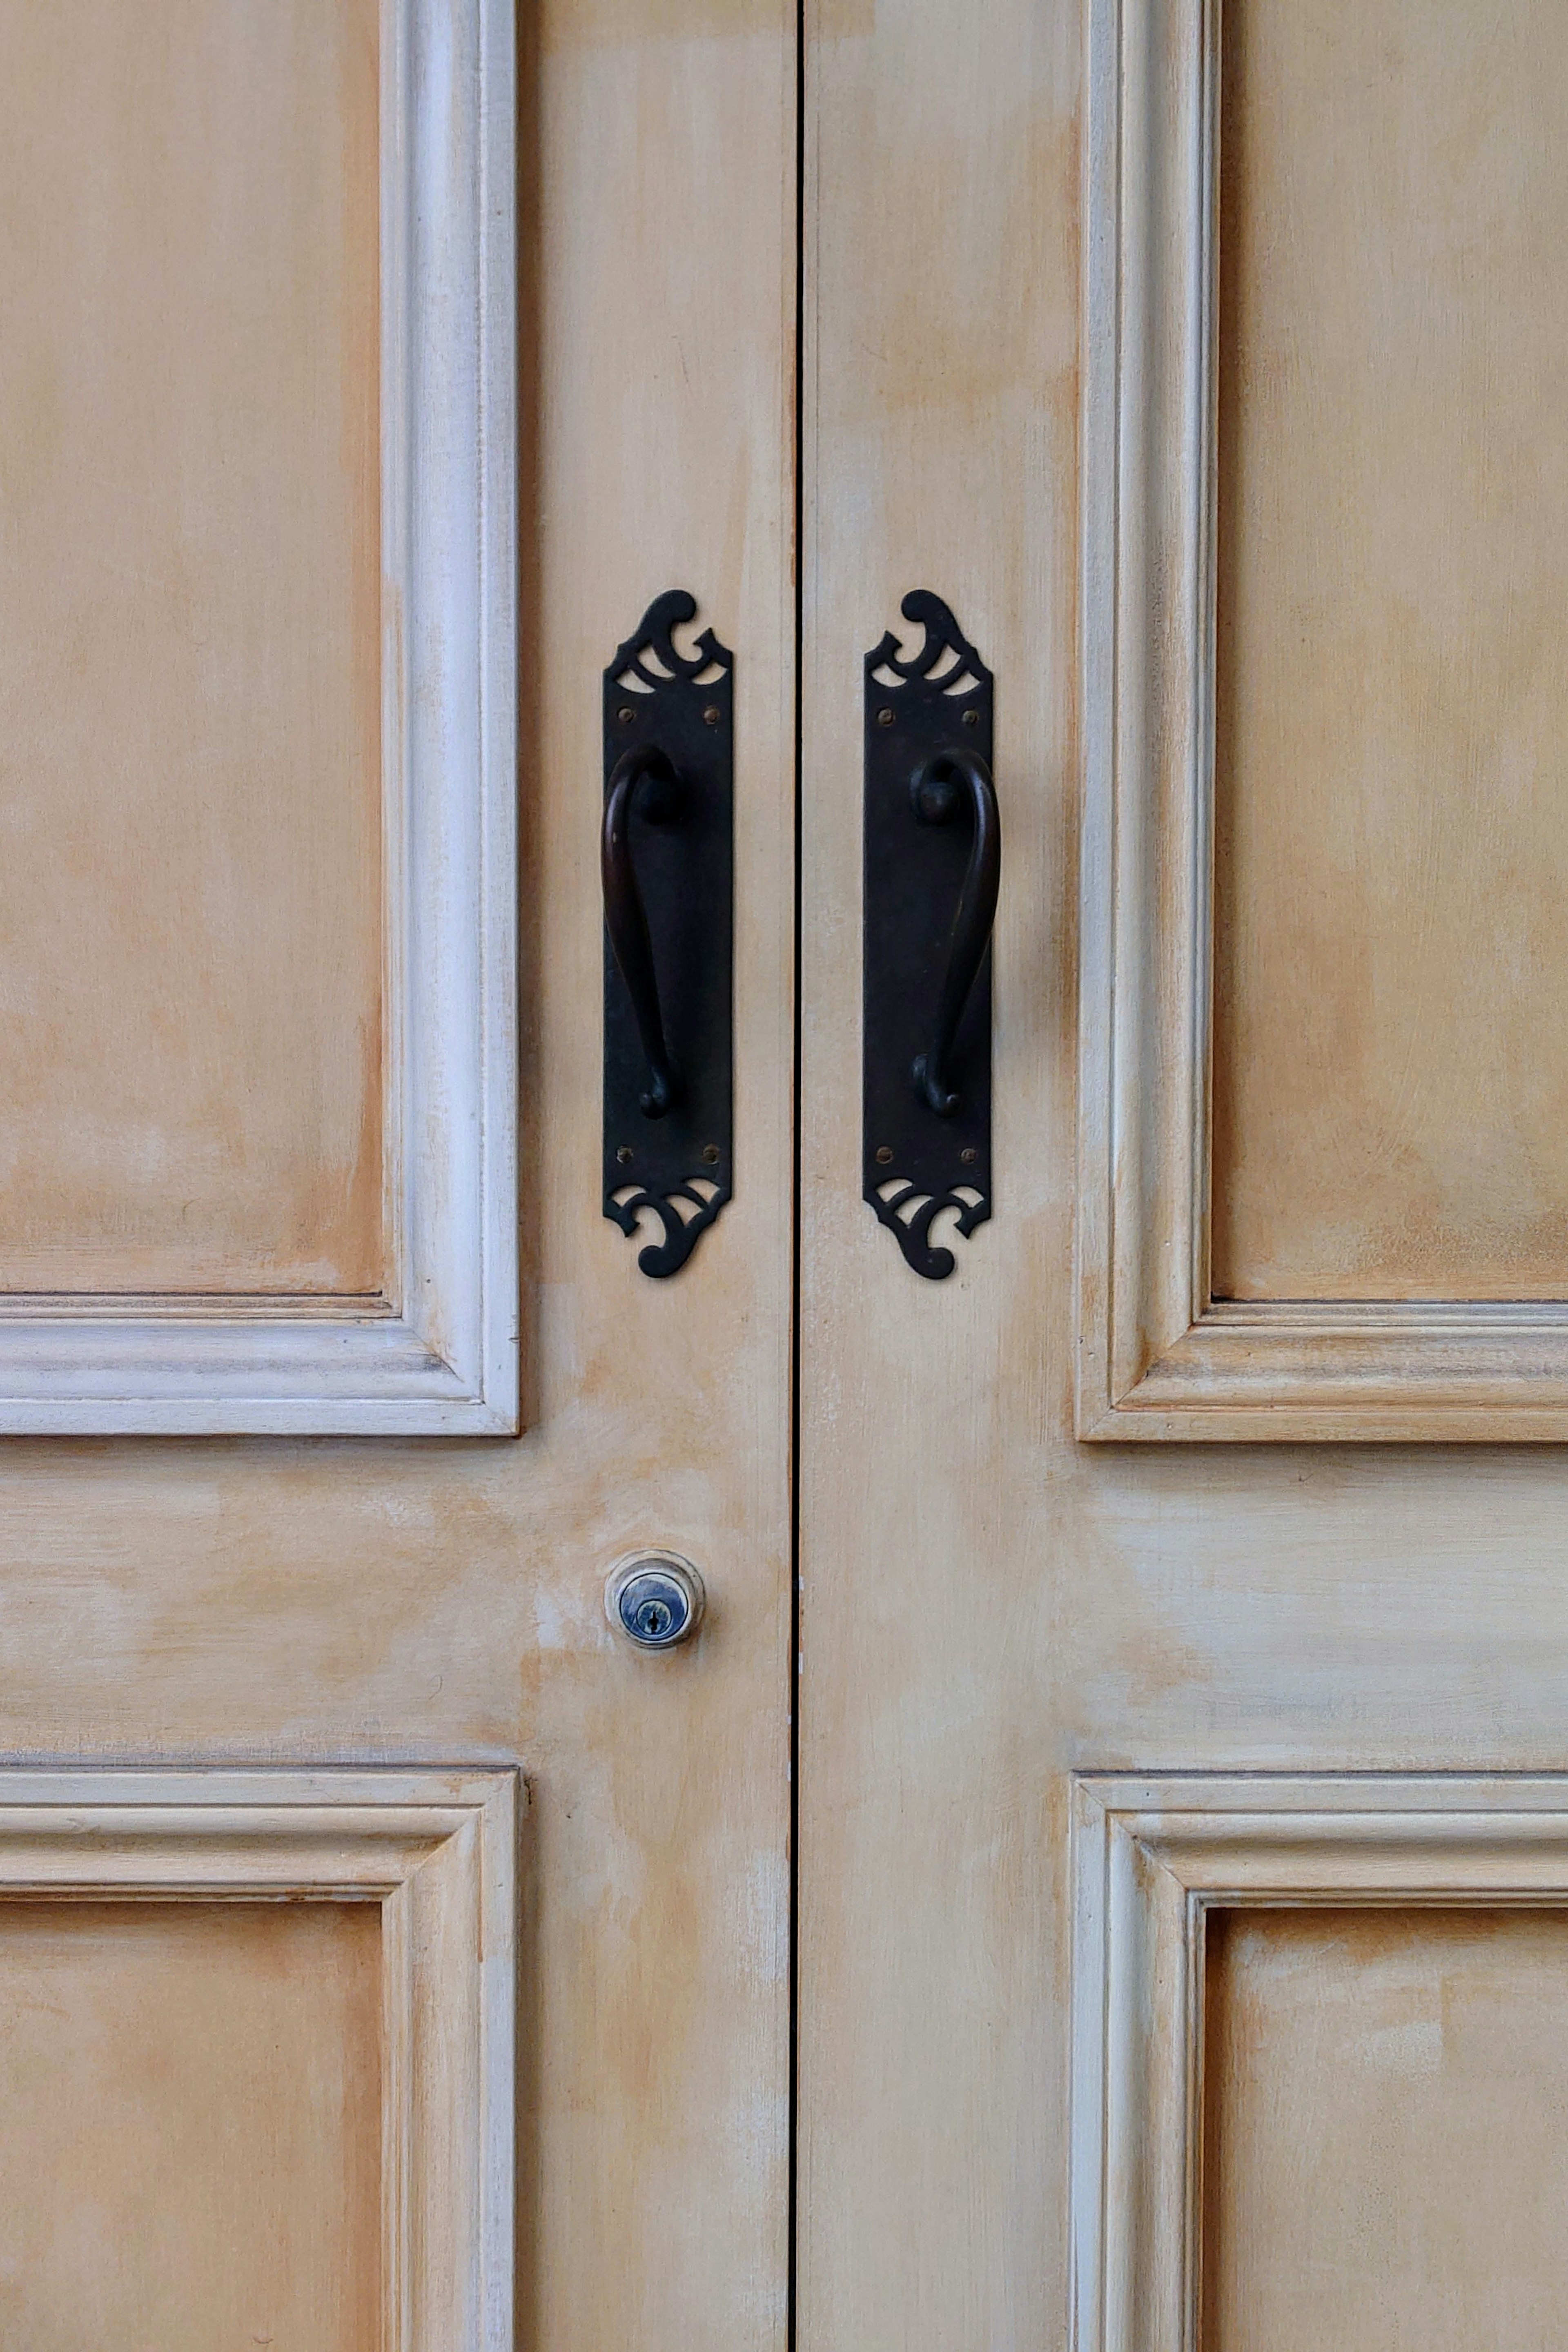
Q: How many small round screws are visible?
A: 8